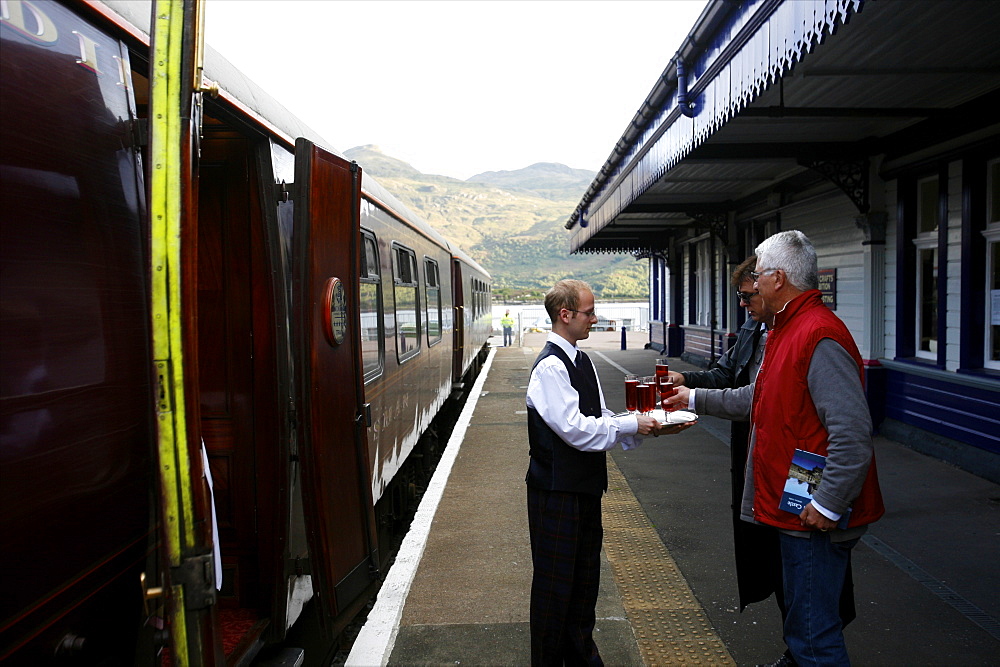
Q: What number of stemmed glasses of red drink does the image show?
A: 5